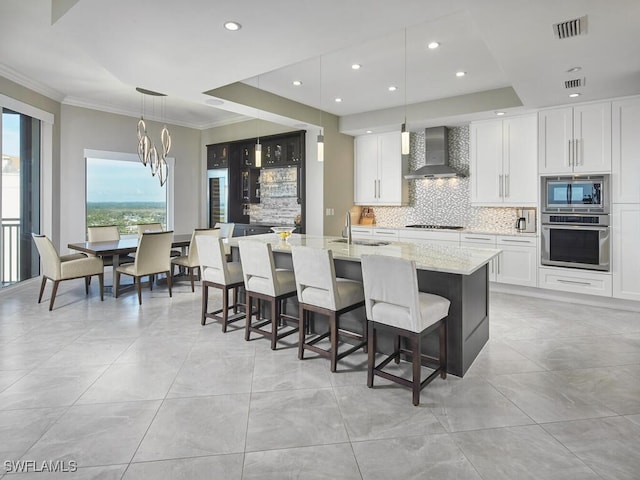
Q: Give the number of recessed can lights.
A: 10